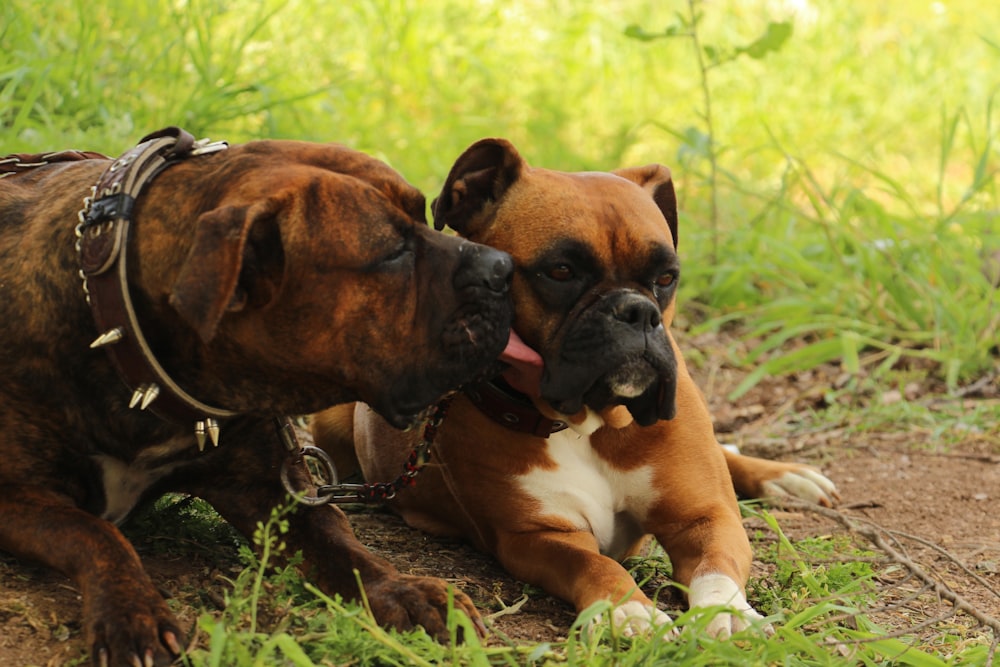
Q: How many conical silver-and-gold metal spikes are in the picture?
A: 6